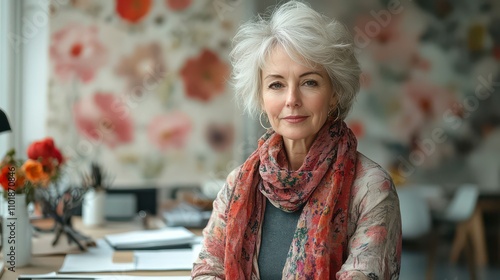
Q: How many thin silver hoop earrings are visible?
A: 2